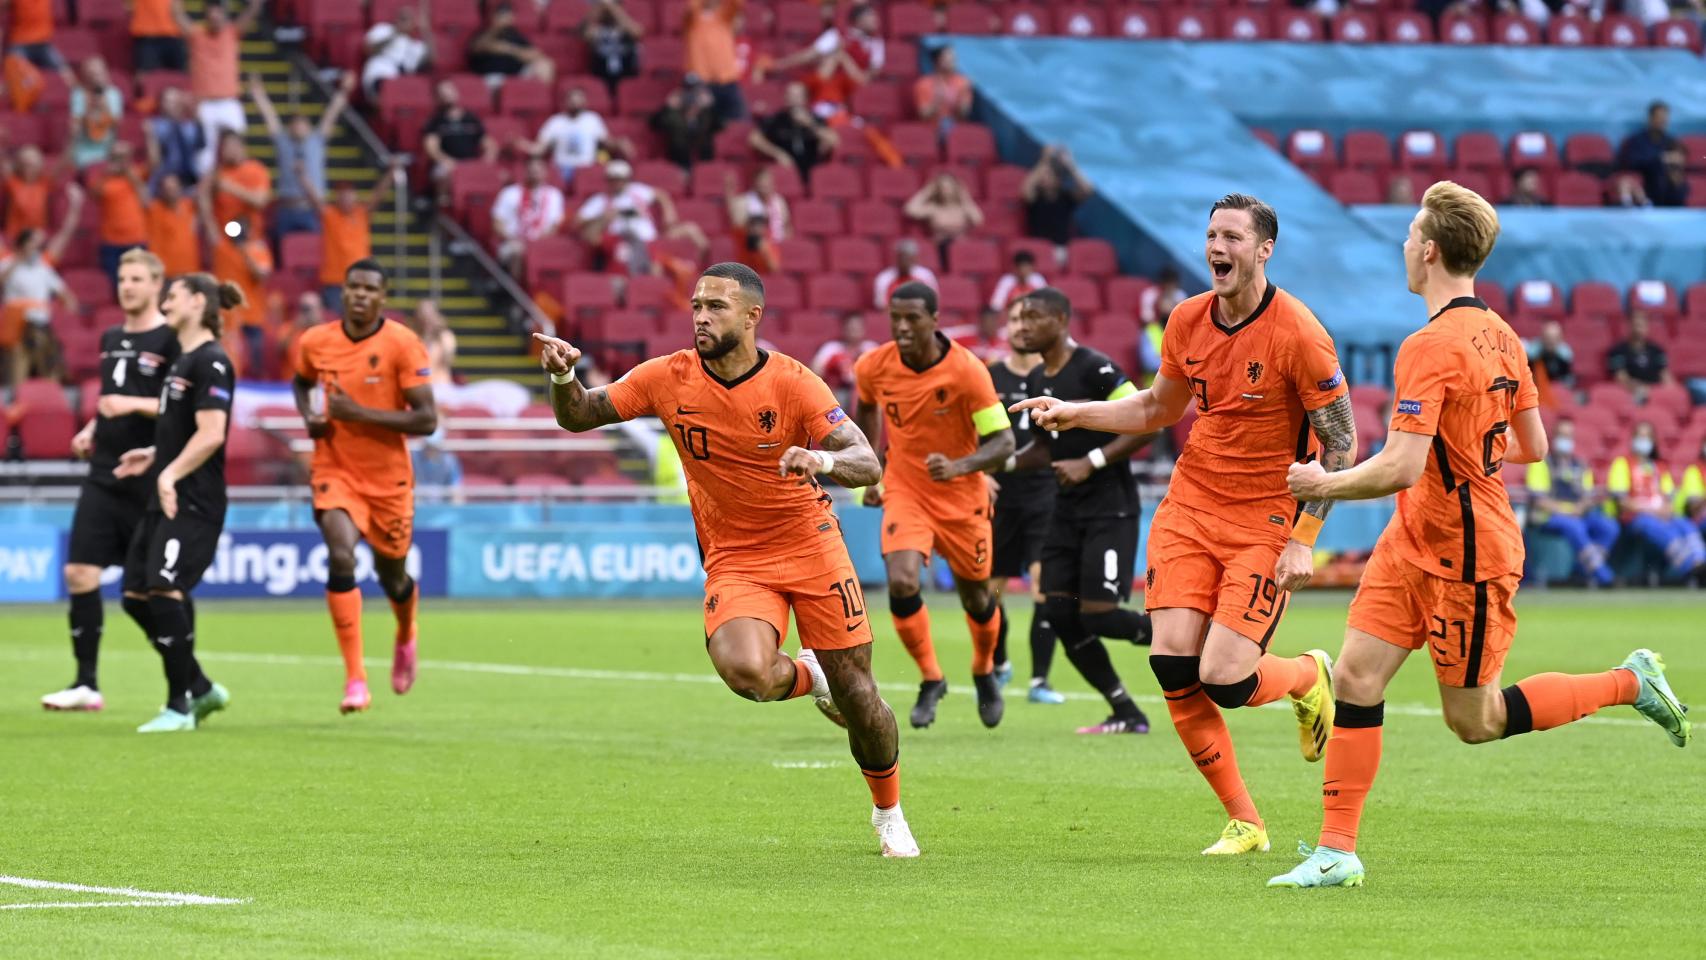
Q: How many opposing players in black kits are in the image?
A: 4